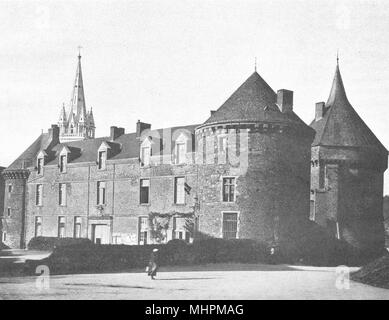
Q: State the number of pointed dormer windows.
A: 5